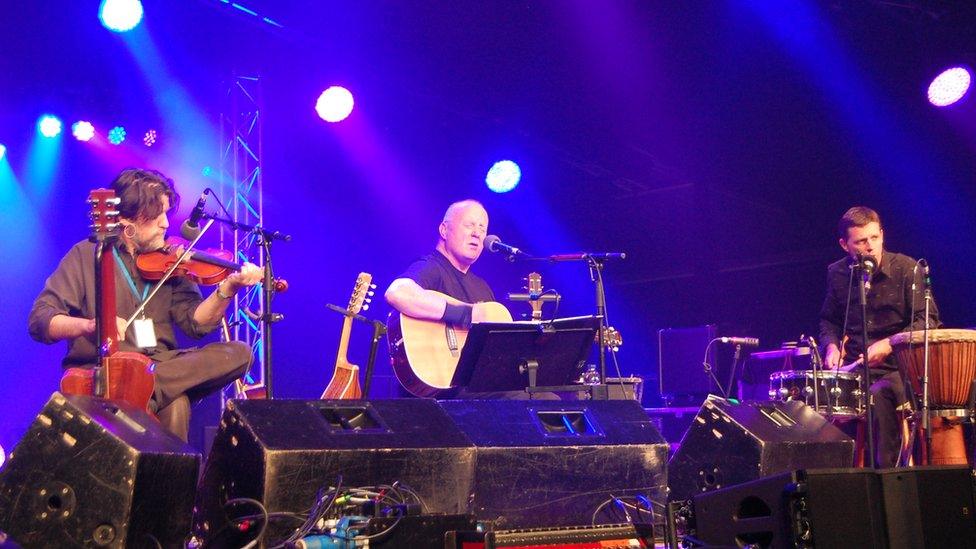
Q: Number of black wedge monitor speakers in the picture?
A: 4